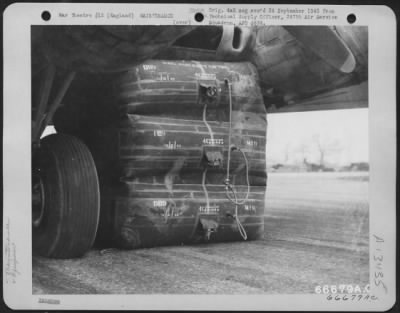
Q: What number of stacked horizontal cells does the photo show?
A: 3